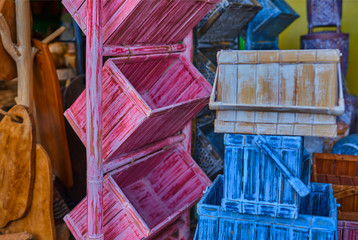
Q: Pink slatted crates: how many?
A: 3